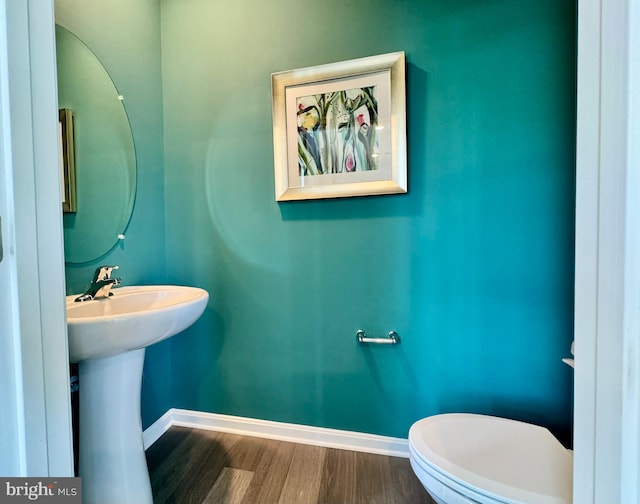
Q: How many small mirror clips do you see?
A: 2